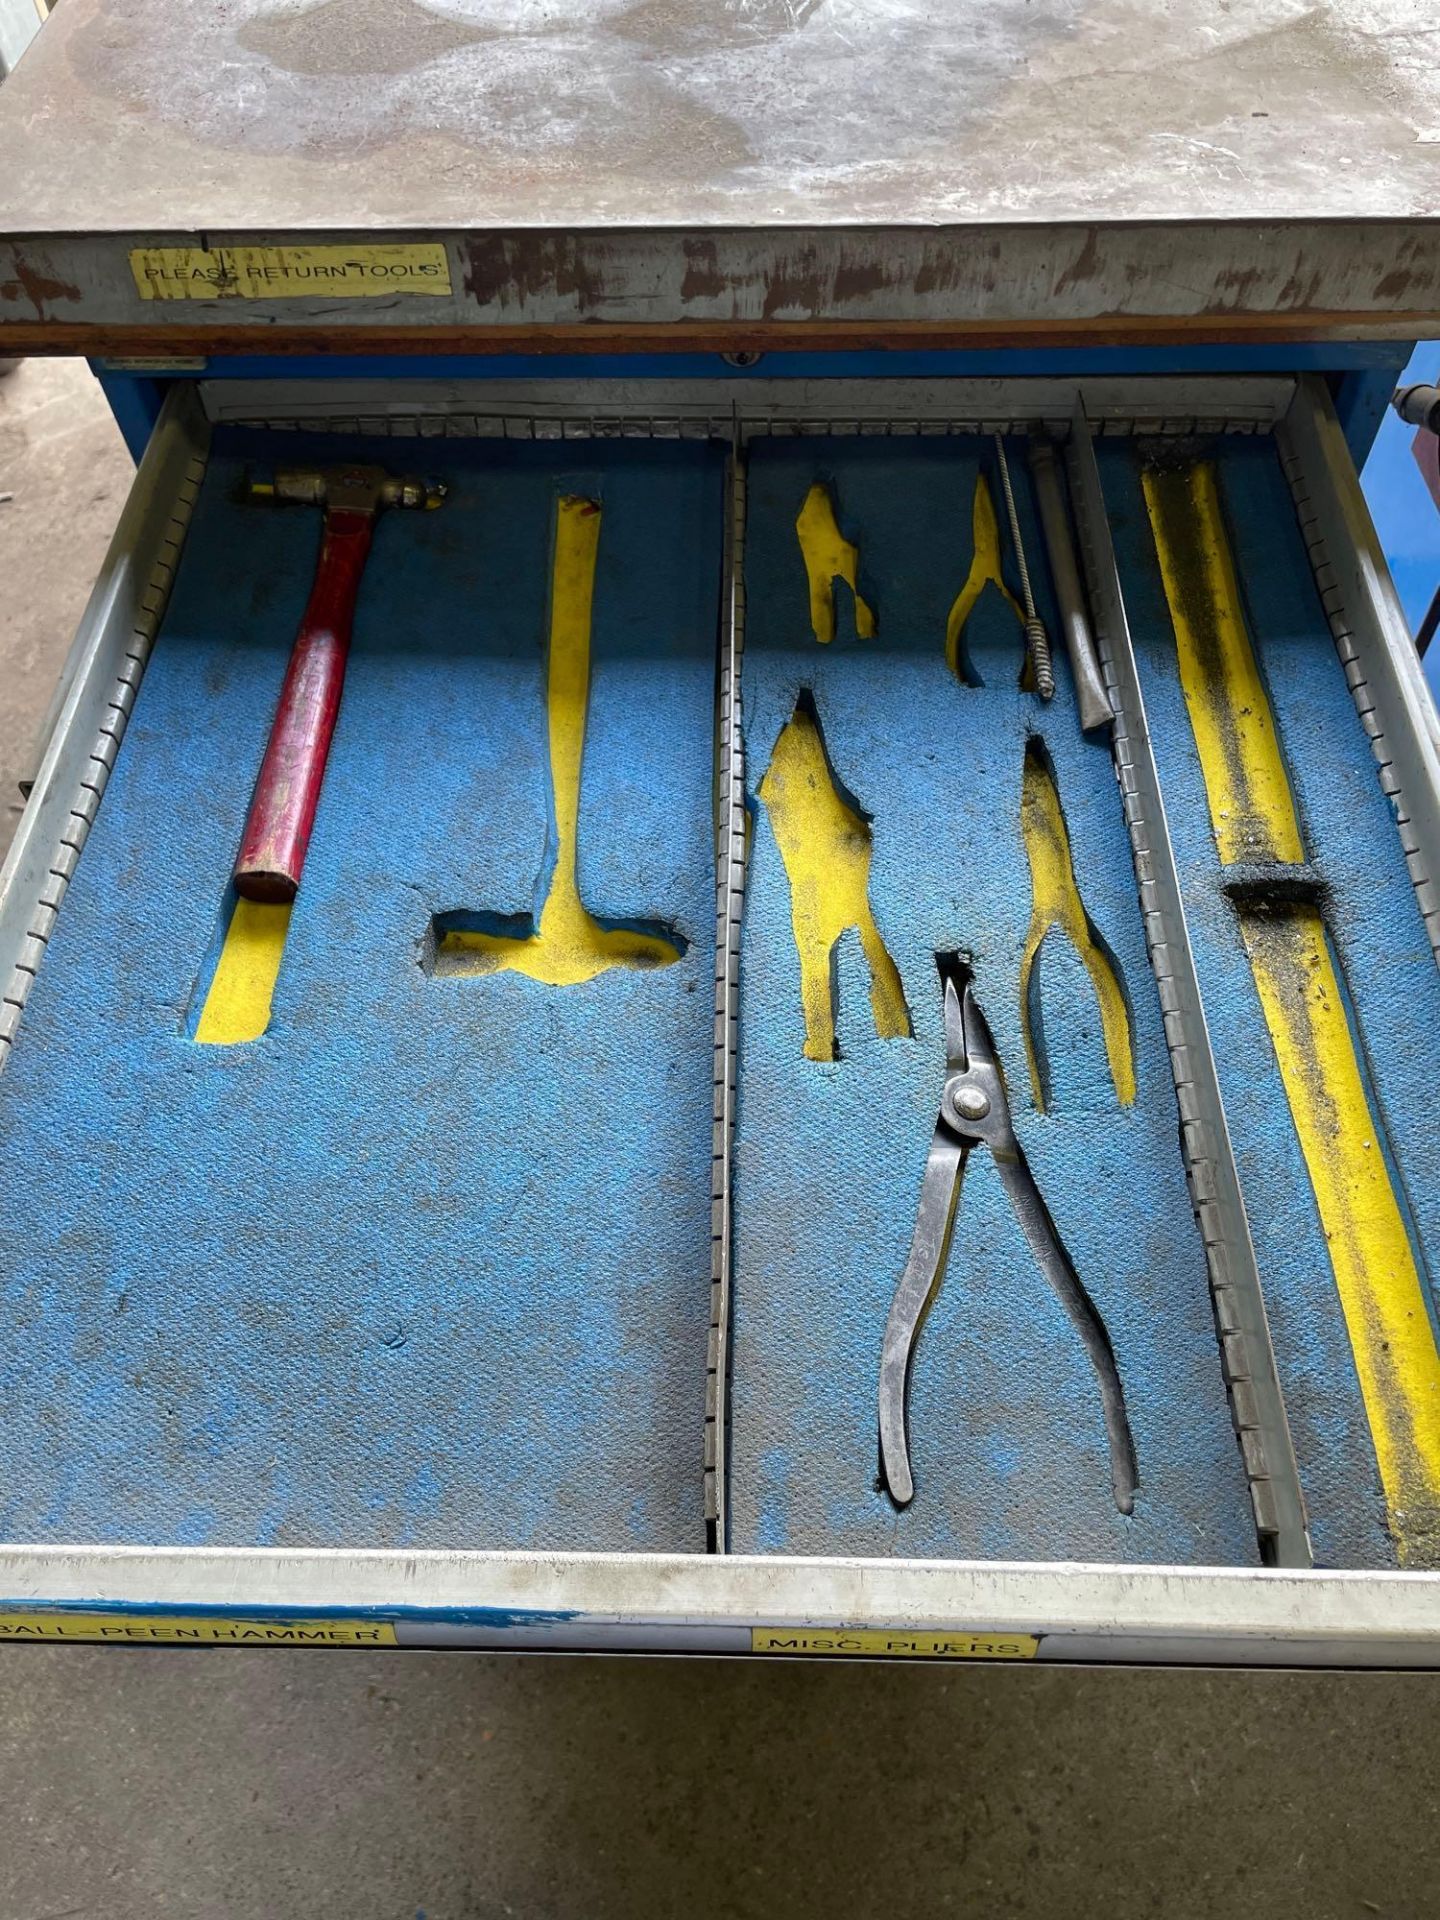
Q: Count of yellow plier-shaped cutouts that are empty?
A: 4